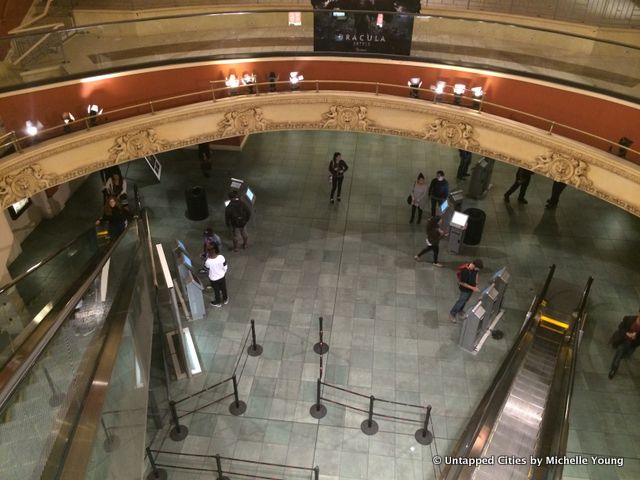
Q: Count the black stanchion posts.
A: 10